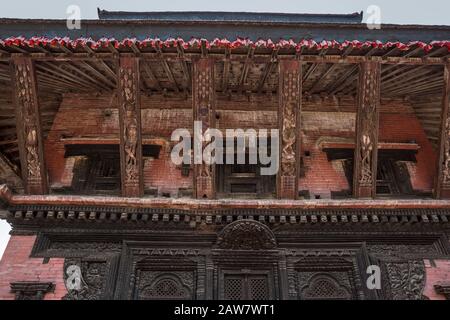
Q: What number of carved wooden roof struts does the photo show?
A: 6